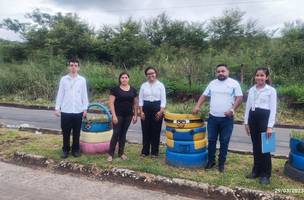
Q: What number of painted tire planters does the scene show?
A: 3